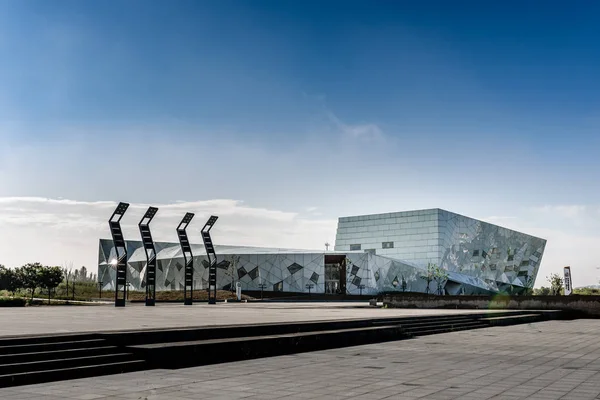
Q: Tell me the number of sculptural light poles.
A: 4